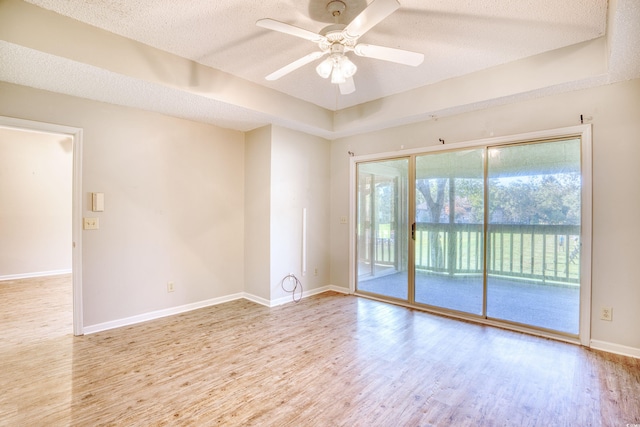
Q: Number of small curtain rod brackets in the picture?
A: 3